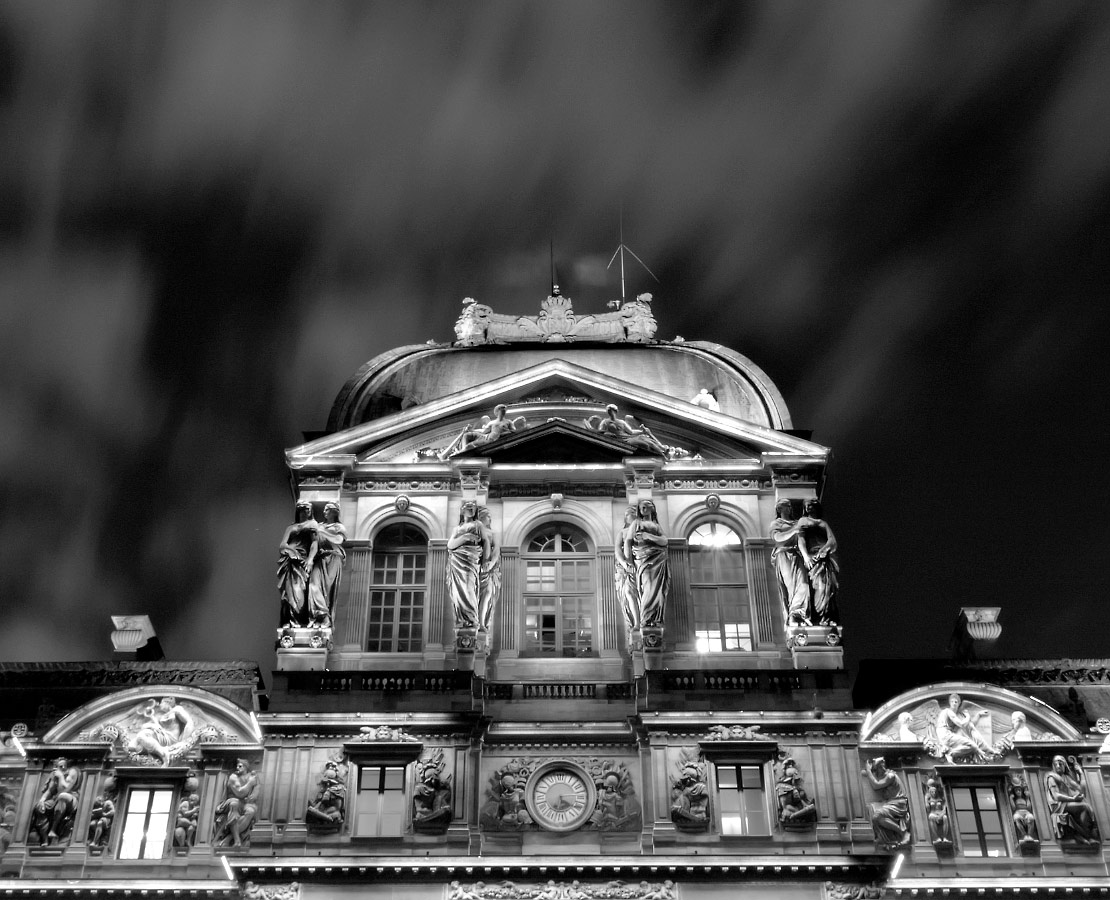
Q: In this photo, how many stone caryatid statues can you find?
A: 8